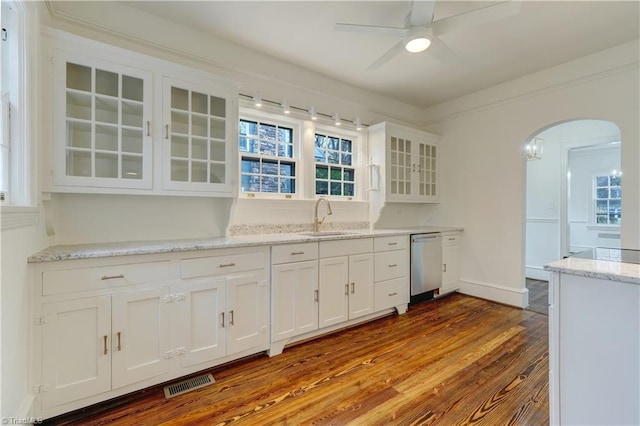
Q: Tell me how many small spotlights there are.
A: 5